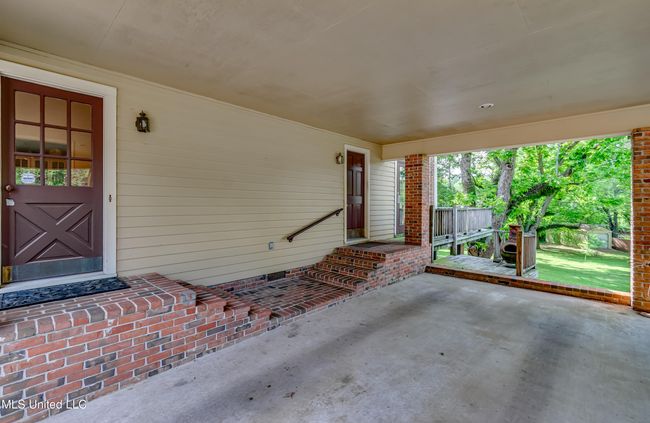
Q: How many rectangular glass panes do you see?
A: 9